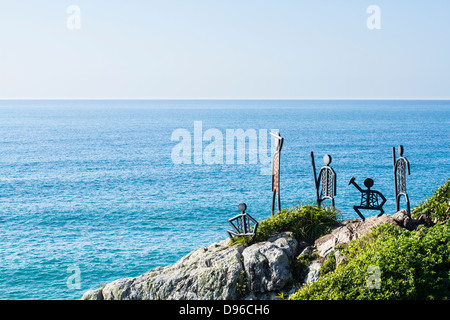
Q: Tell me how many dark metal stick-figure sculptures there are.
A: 5